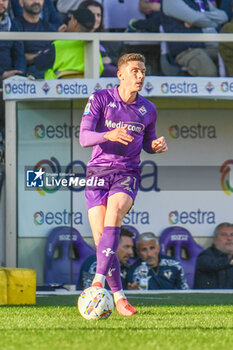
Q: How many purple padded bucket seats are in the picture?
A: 3